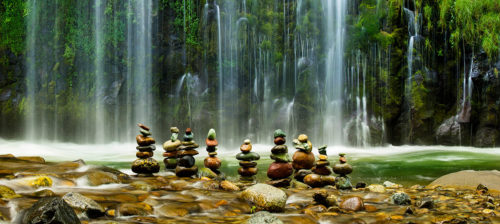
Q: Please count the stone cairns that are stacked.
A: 9